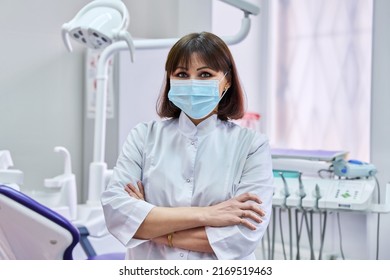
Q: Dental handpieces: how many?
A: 3